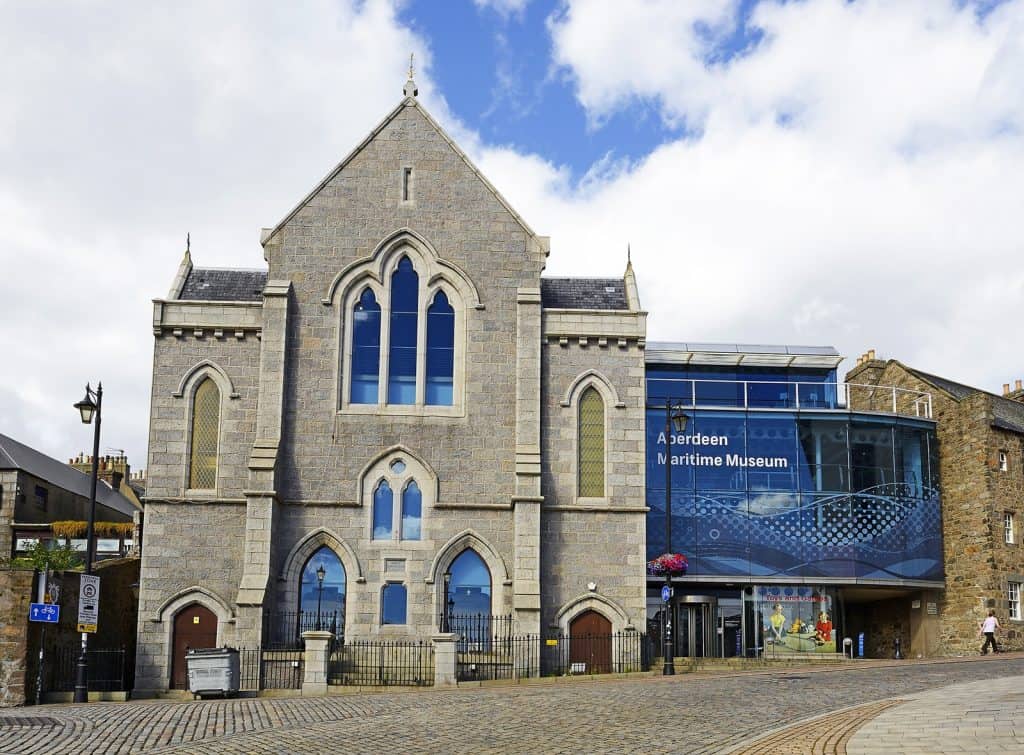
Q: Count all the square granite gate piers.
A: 2